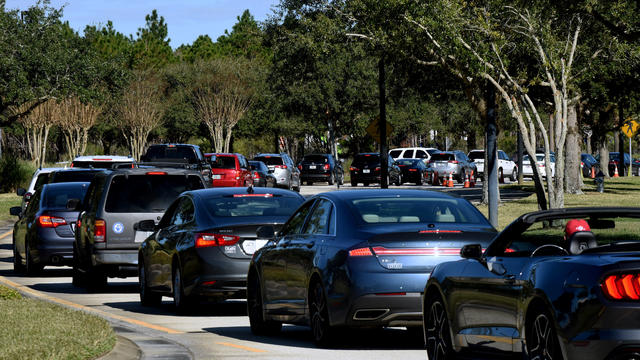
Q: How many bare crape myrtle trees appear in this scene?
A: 4